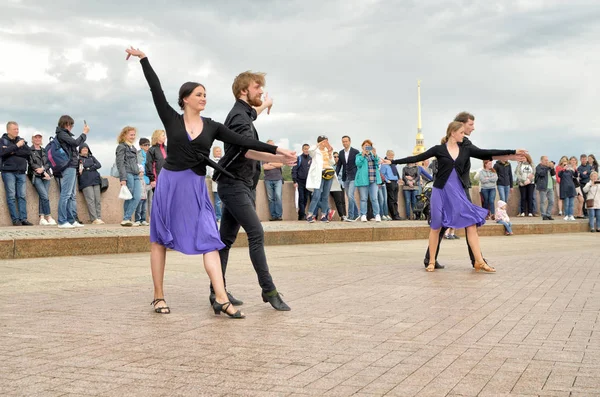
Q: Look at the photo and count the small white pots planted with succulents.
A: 0